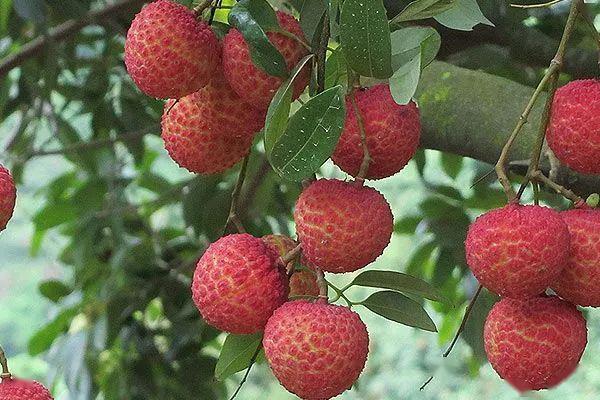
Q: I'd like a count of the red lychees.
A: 14